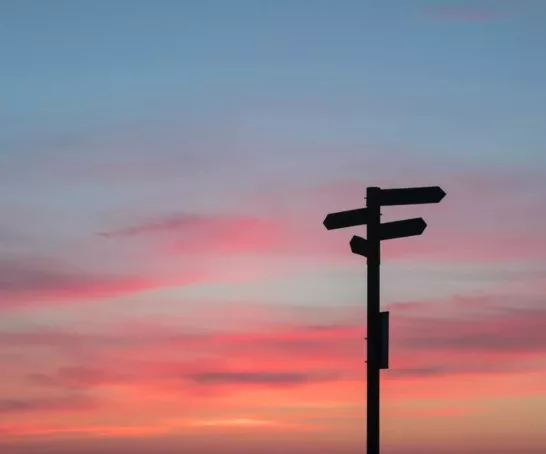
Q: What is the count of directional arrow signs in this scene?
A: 4